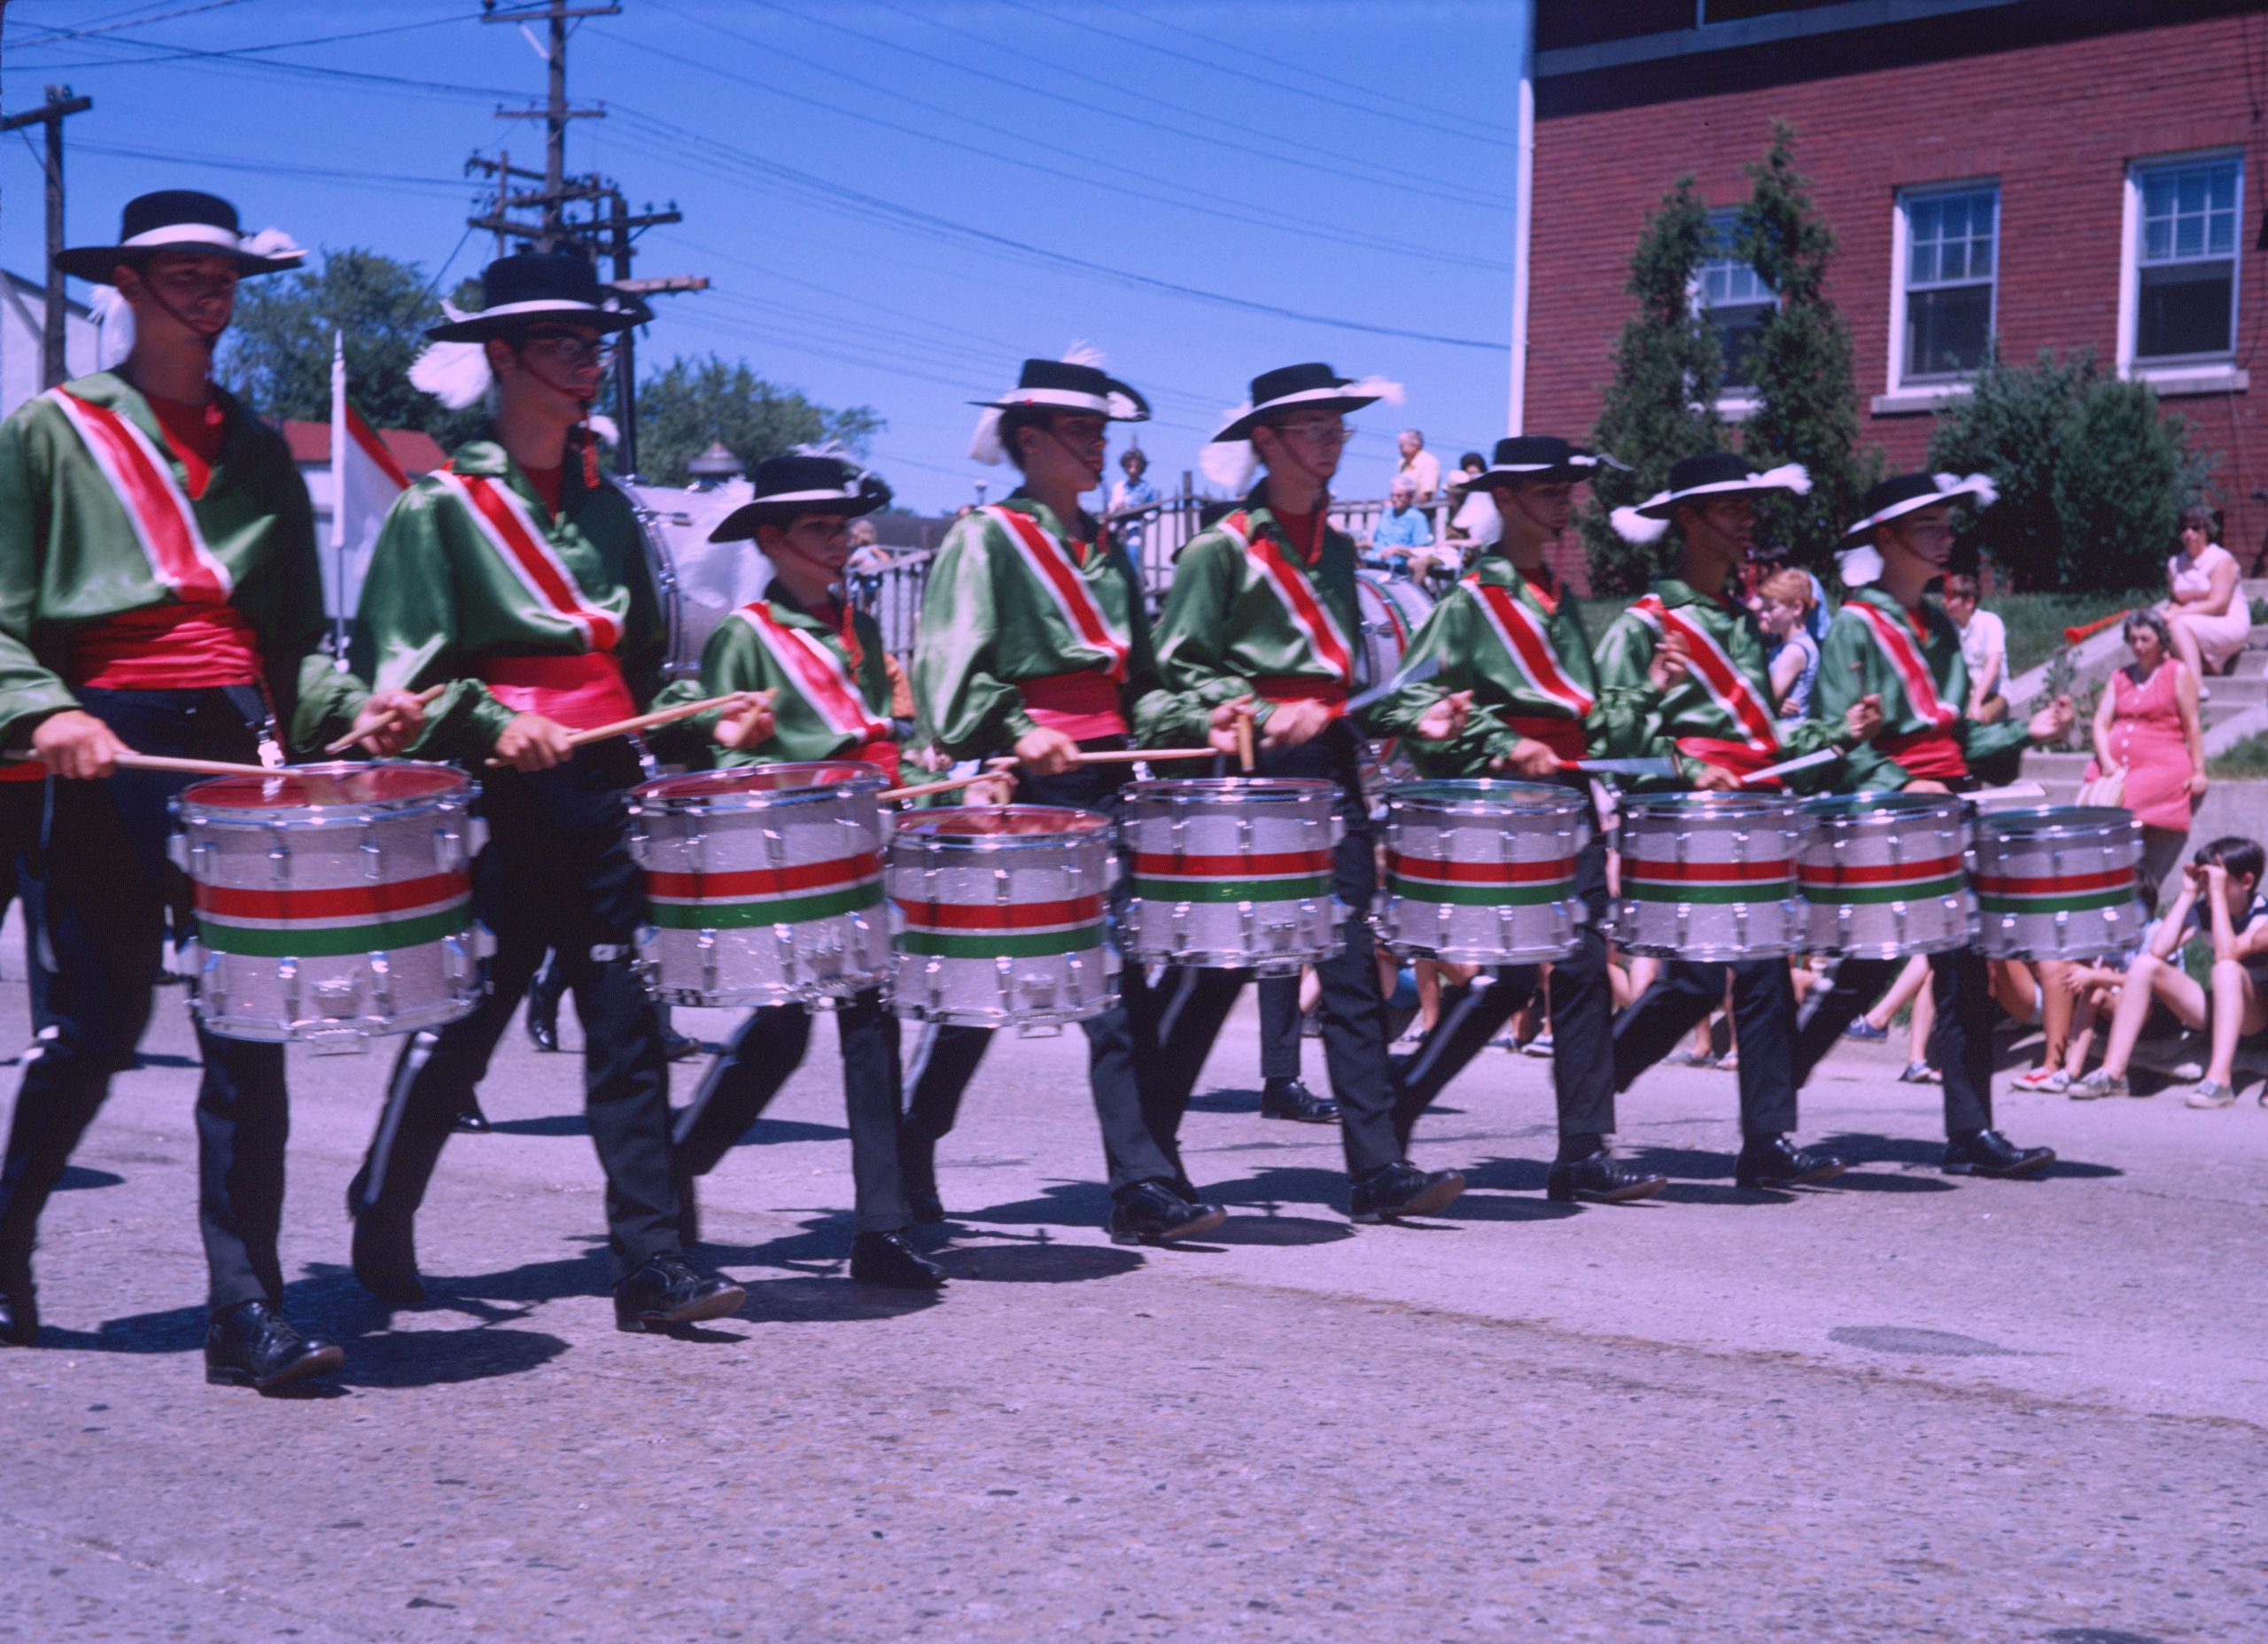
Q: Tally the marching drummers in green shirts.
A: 8